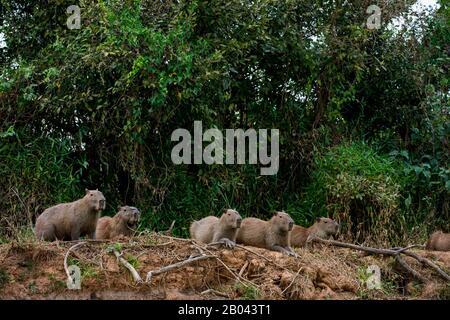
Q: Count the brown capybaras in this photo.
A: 6